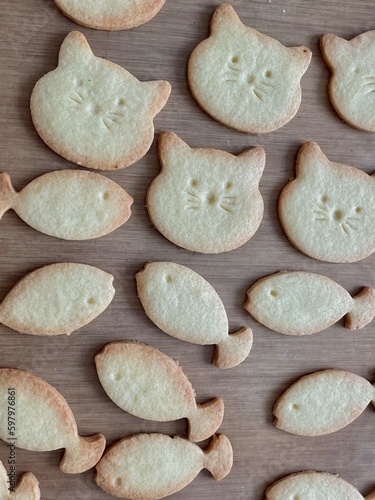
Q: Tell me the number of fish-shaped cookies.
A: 10